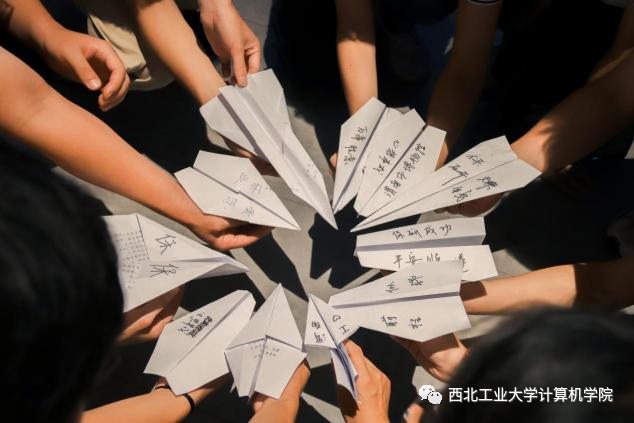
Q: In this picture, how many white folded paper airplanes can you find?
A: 11